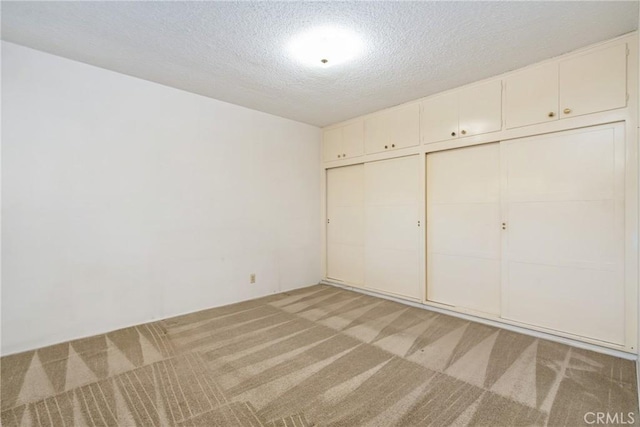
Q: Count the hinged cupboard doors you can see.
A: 8